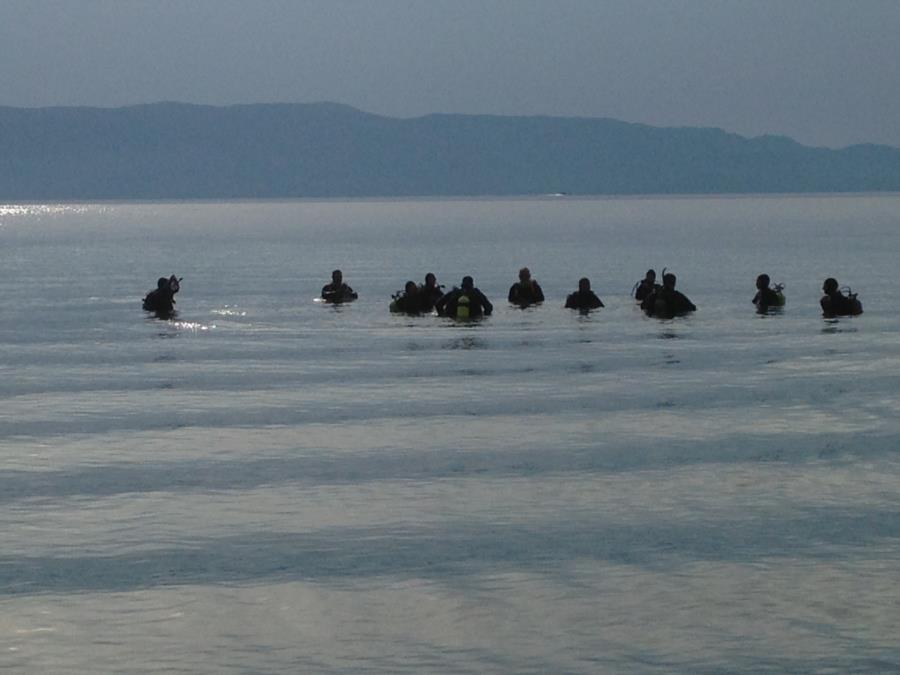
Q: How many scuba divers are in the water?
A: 11